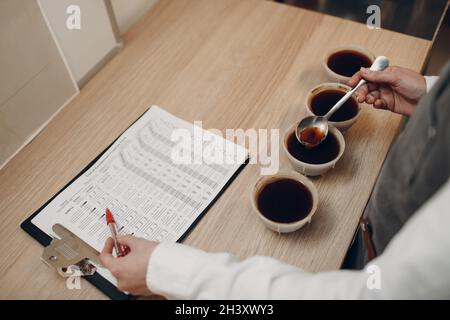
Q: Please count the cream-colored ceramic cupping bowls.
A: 4